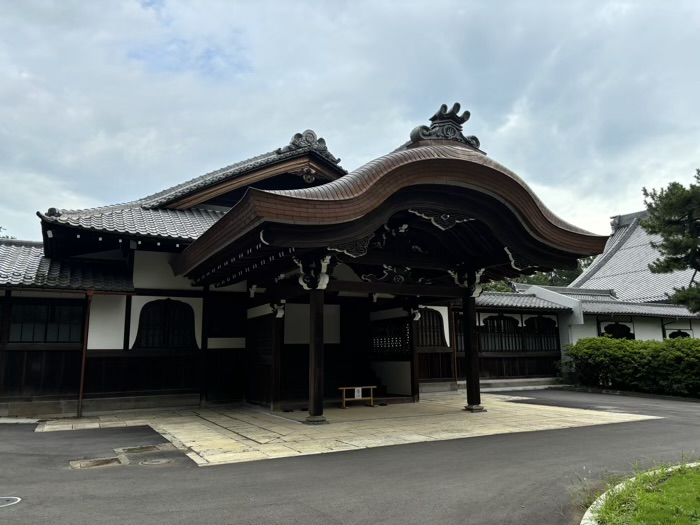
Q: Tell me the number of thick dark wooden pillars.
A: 2